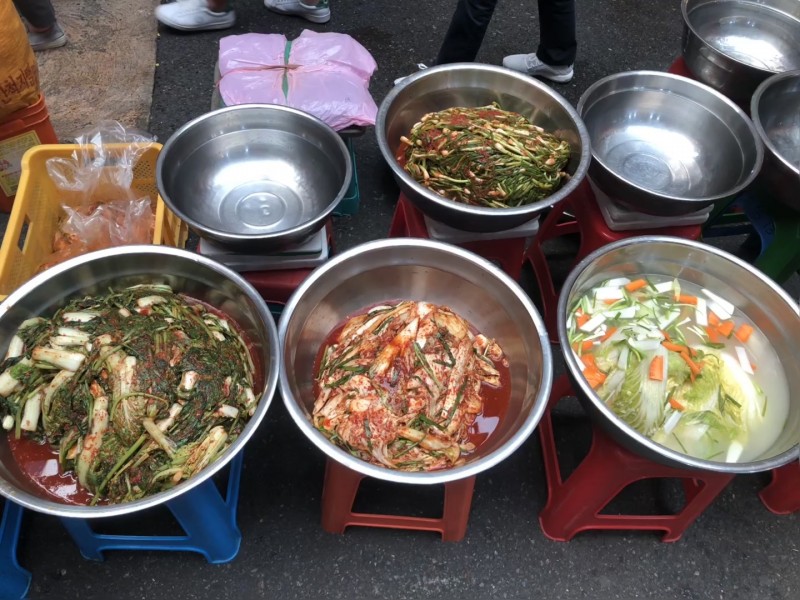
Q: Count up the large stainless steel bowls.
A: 8